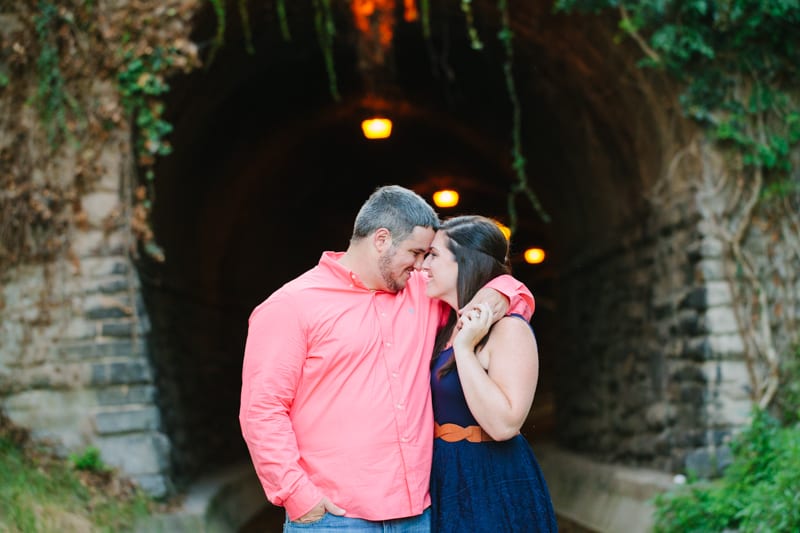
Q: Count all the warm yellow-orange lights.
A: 4